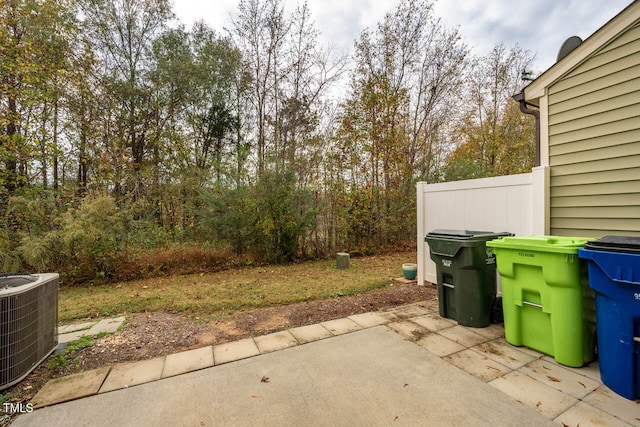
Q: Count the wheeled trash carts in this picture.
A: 3